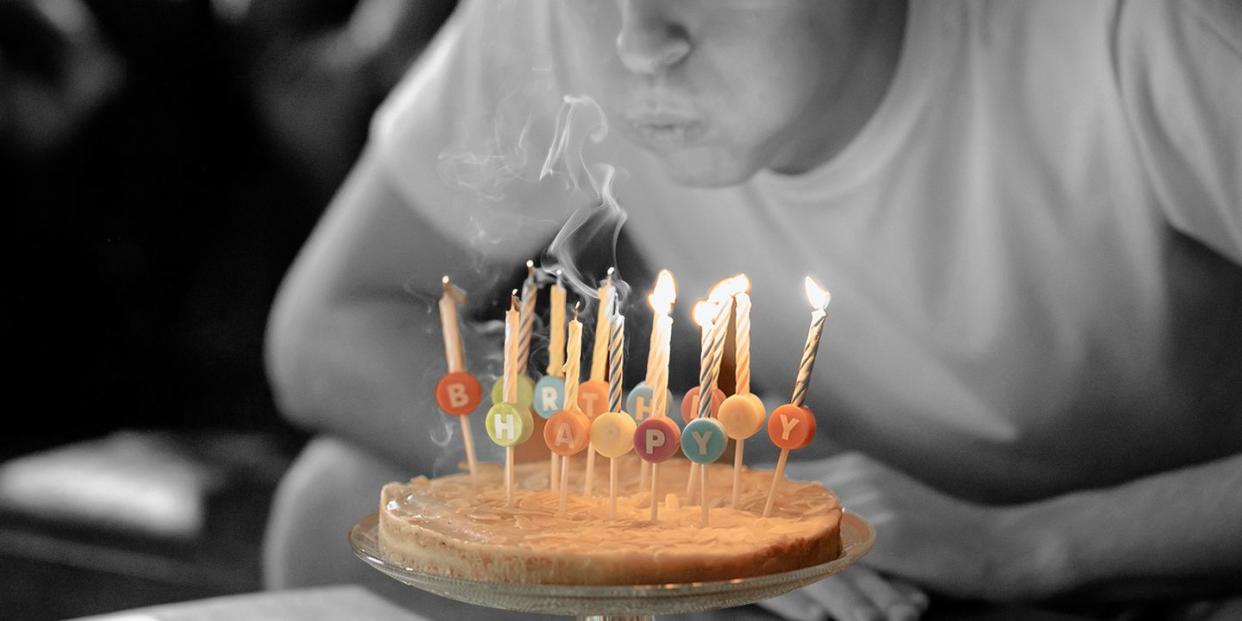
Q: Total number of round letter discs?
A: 13